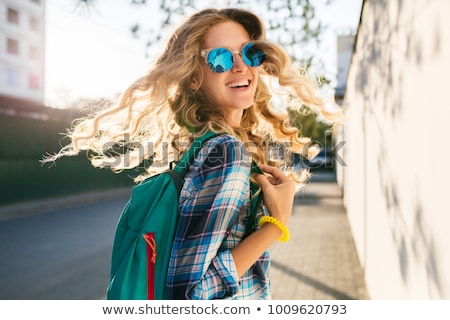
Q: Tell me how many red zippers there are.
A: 1